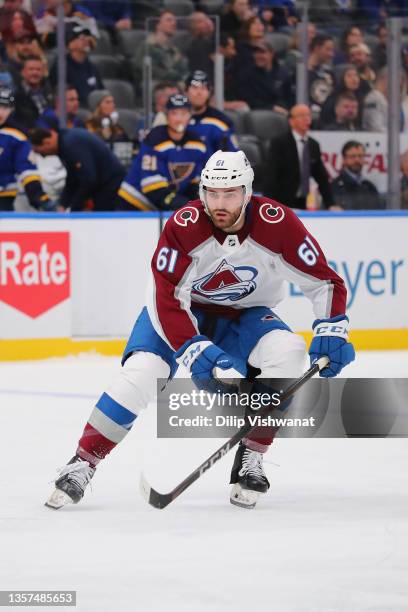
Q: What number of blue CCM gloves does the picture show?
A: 2